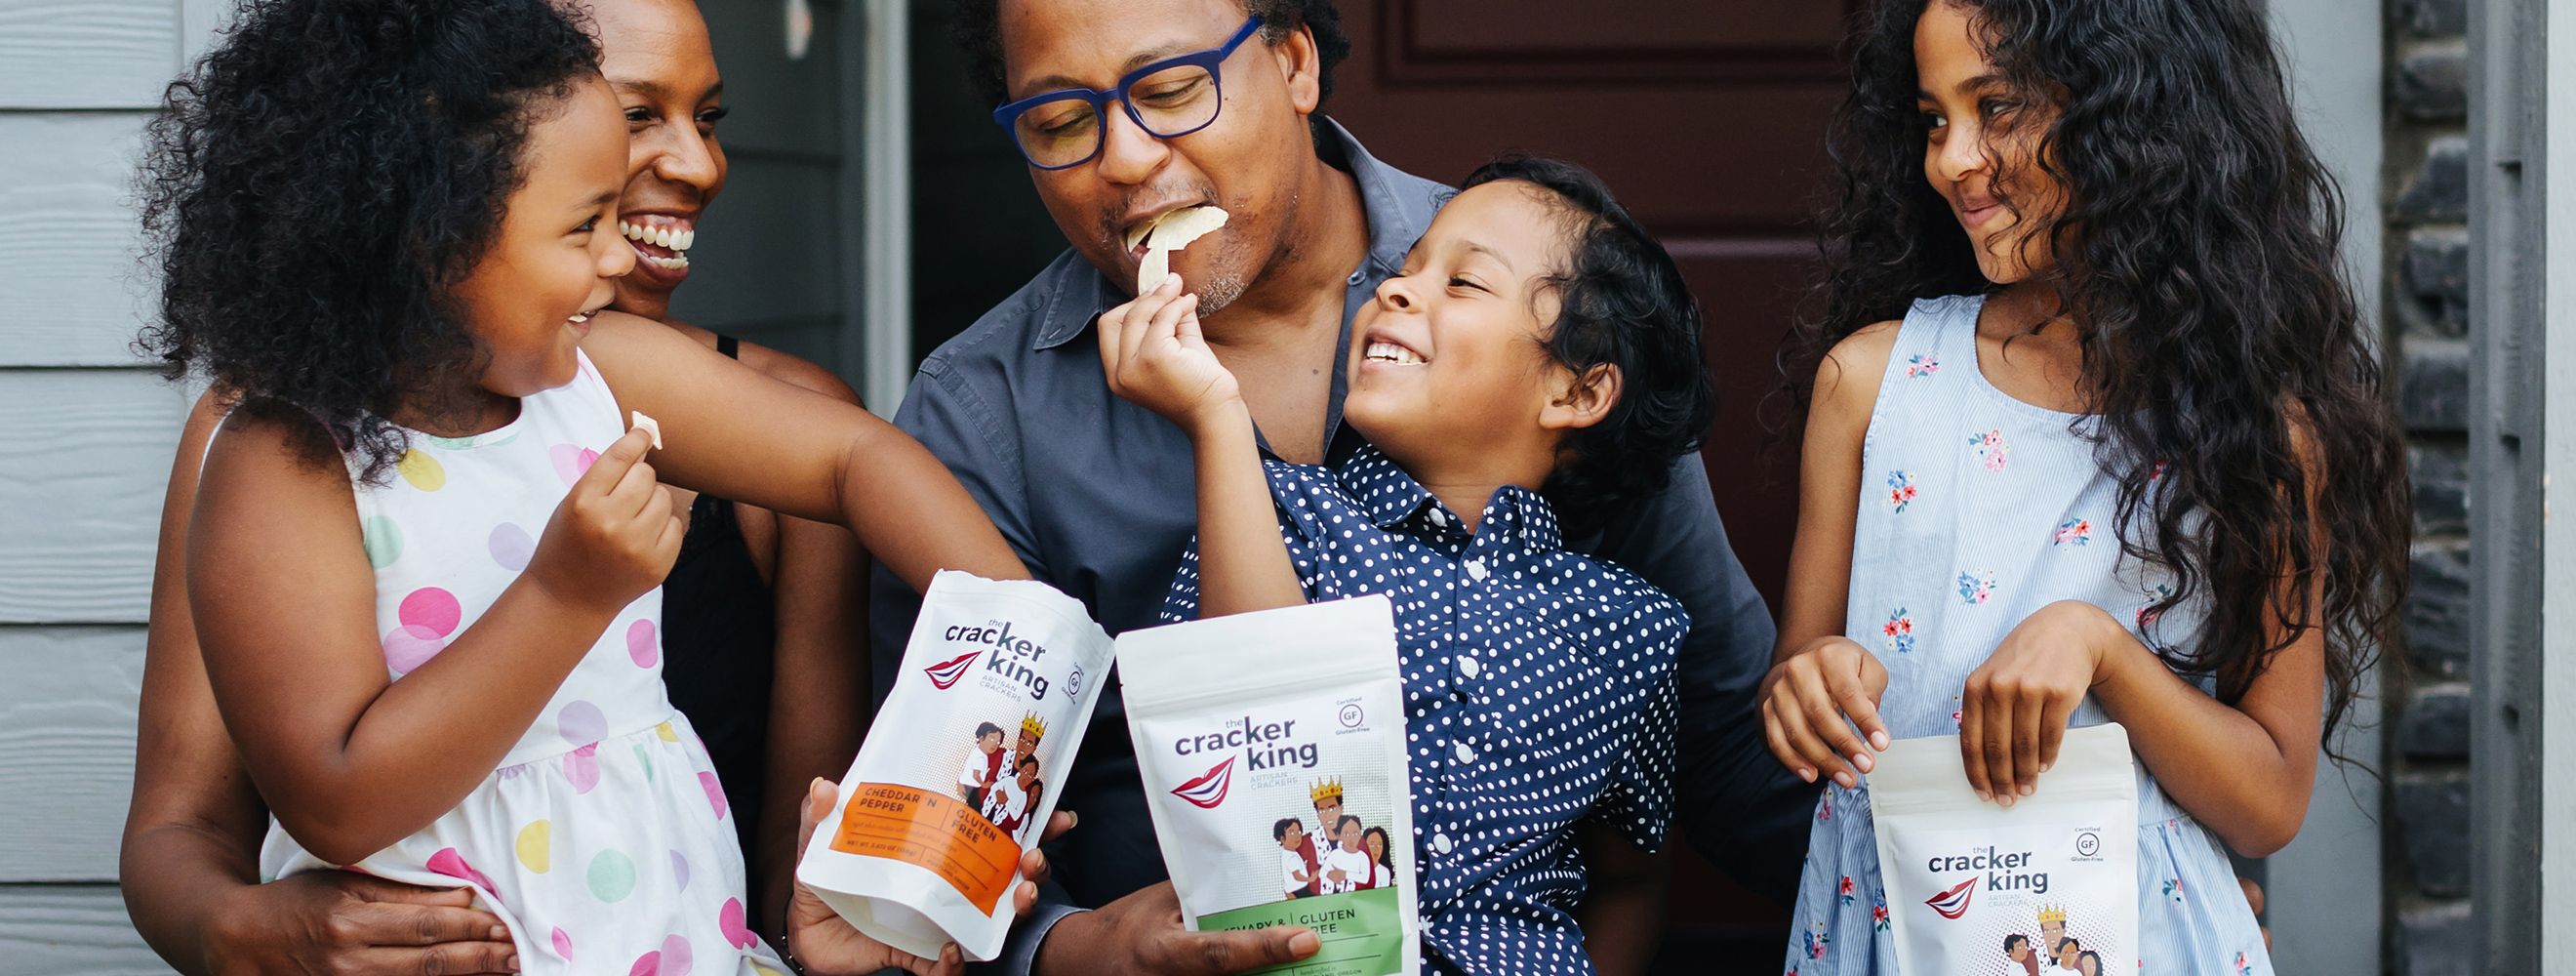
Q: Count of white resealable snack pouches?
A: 3